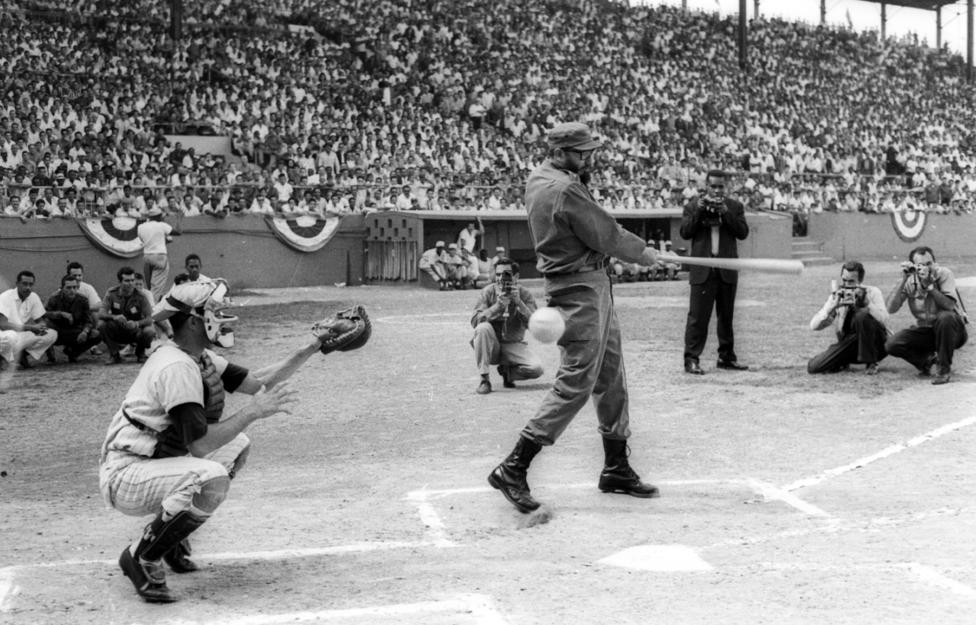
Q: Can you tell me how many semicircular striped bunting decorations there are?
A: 3